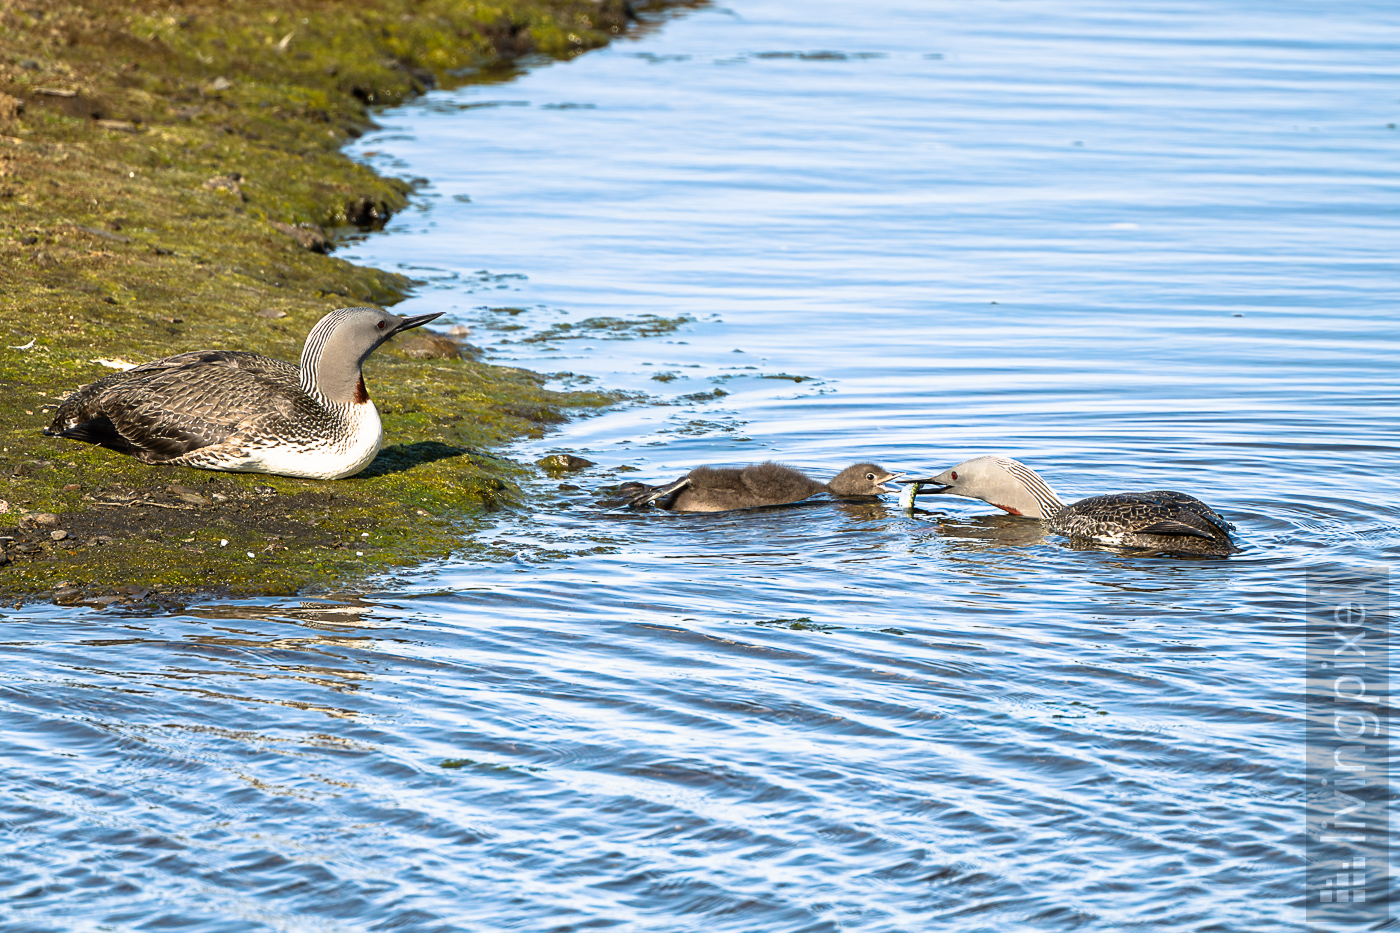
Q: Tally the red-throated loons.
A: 3